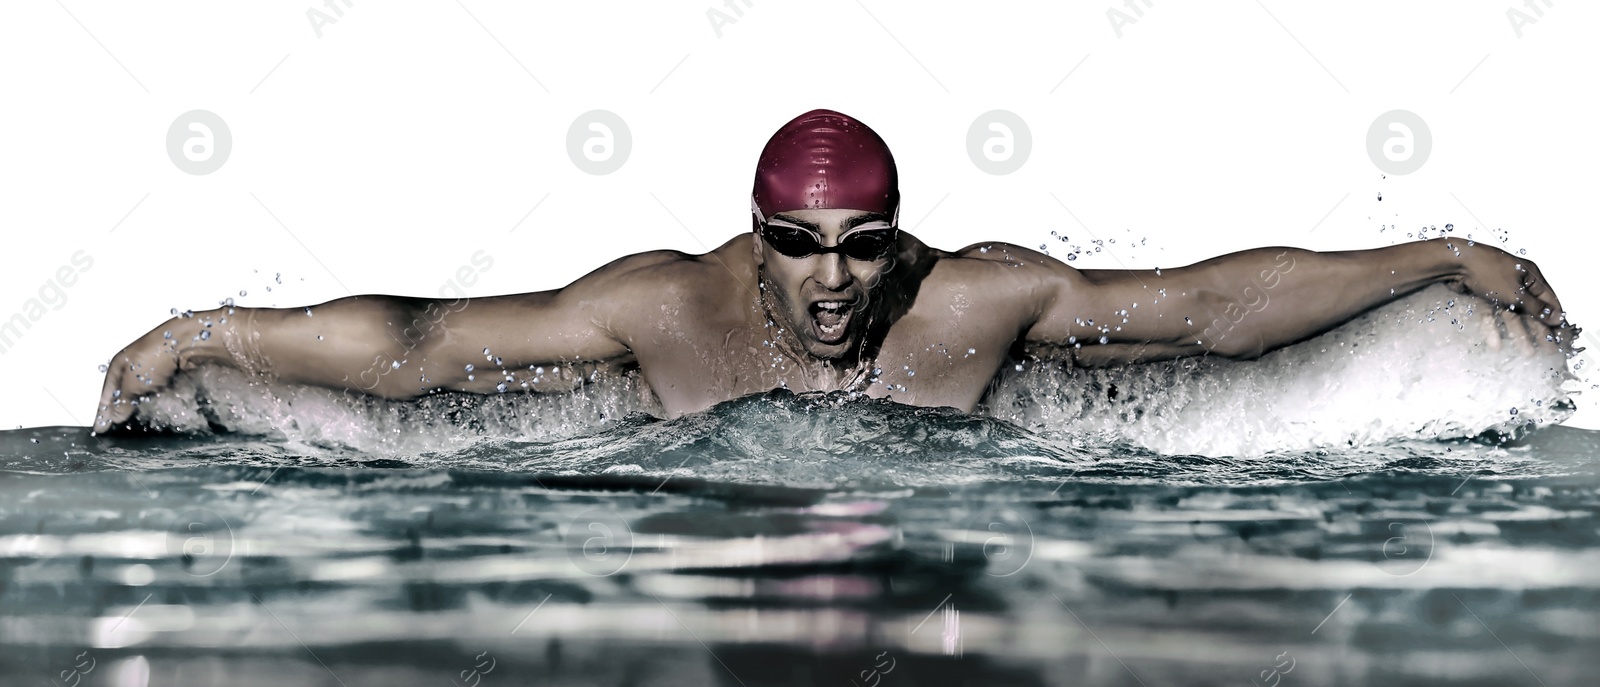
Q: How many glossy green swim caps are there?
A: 0